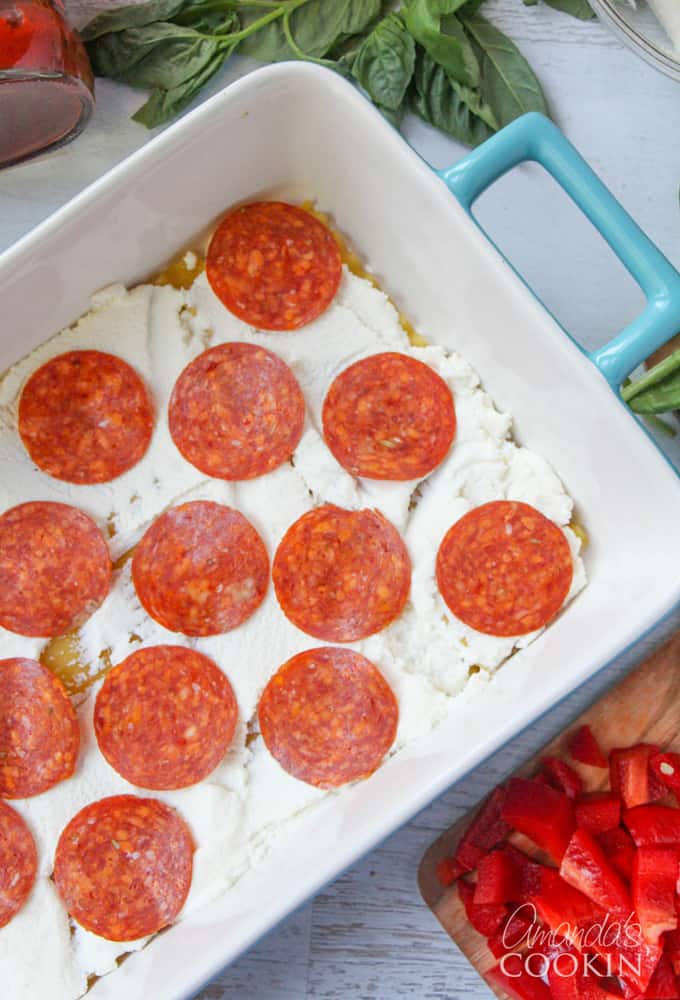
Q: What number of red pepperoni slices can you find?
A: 13